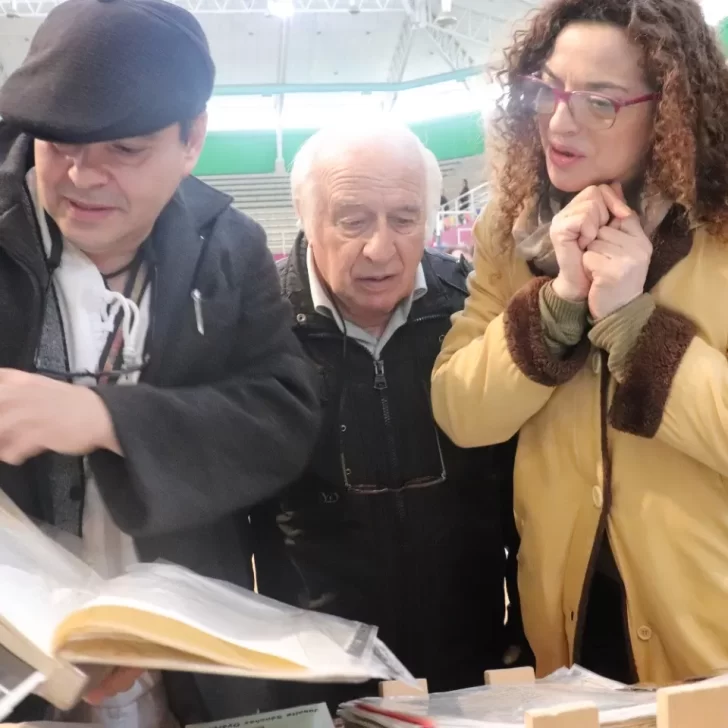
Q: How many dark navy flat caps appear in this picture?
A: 1